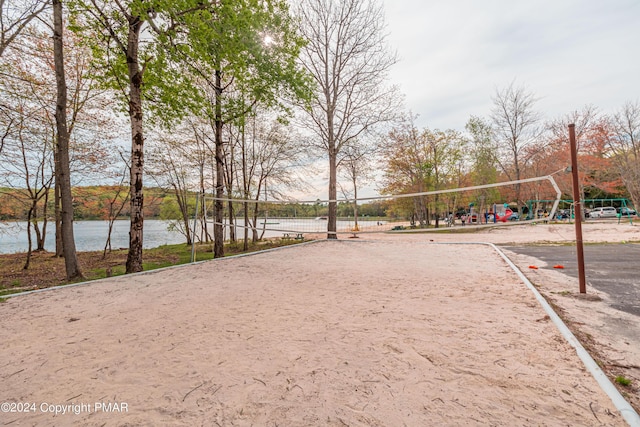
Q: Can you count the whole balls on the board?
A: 0